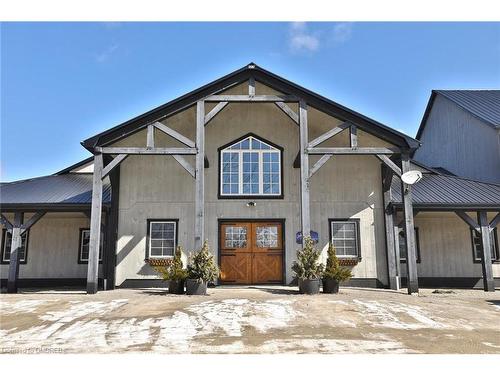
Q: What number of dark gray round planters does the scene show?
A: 4